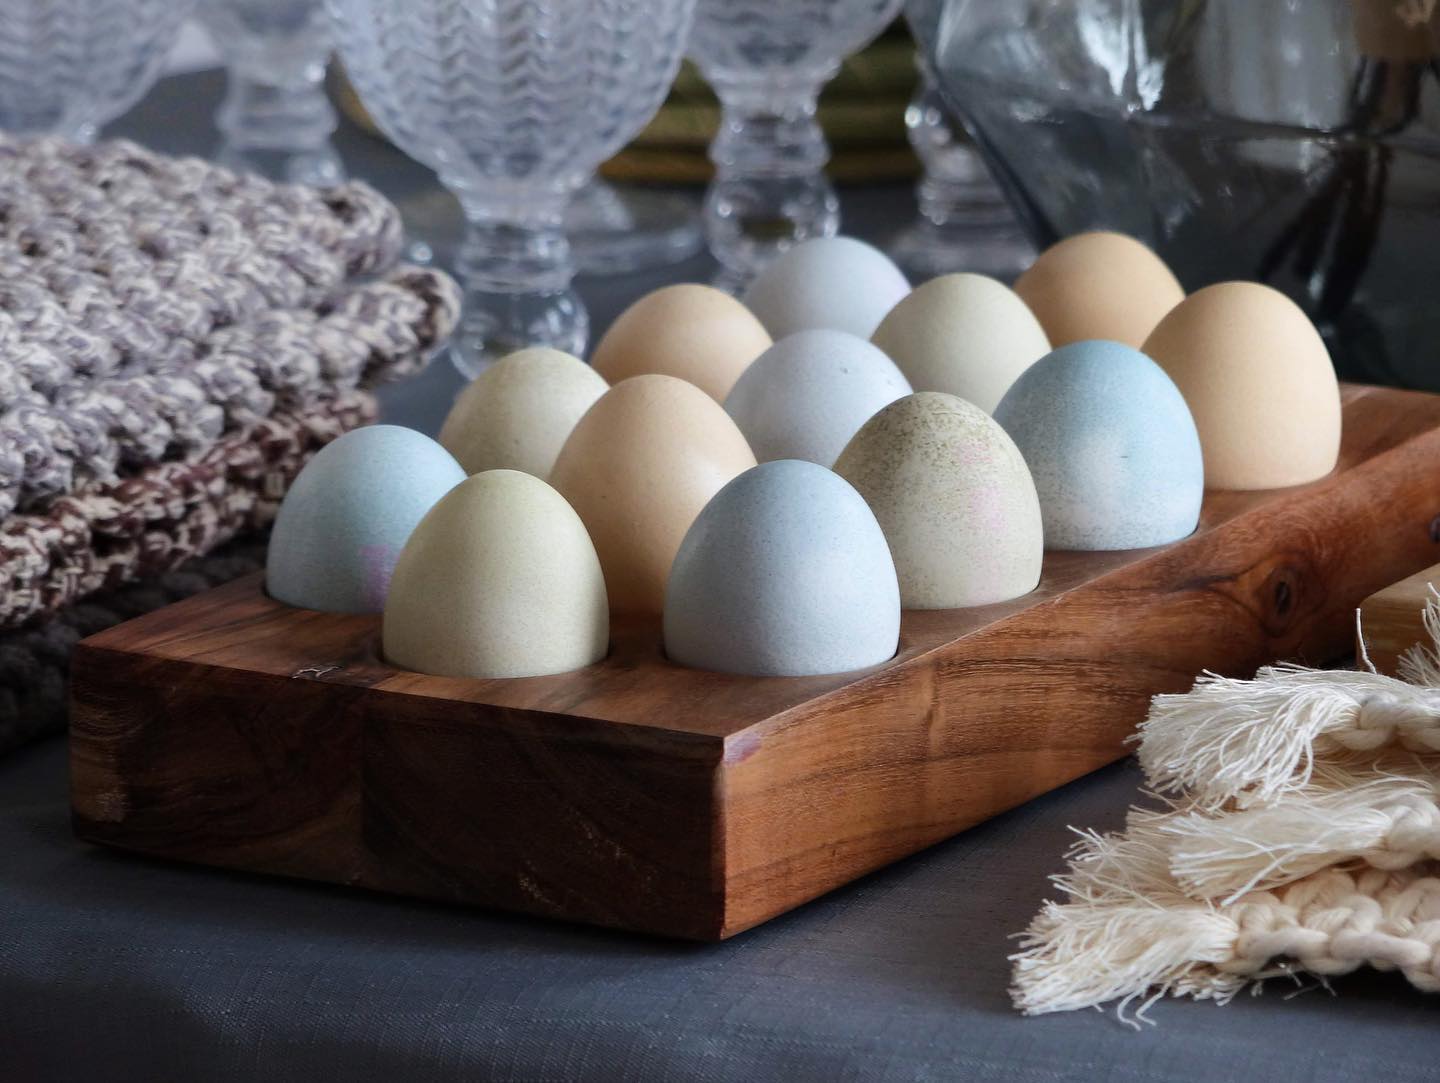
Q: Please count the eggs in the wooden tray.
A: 13